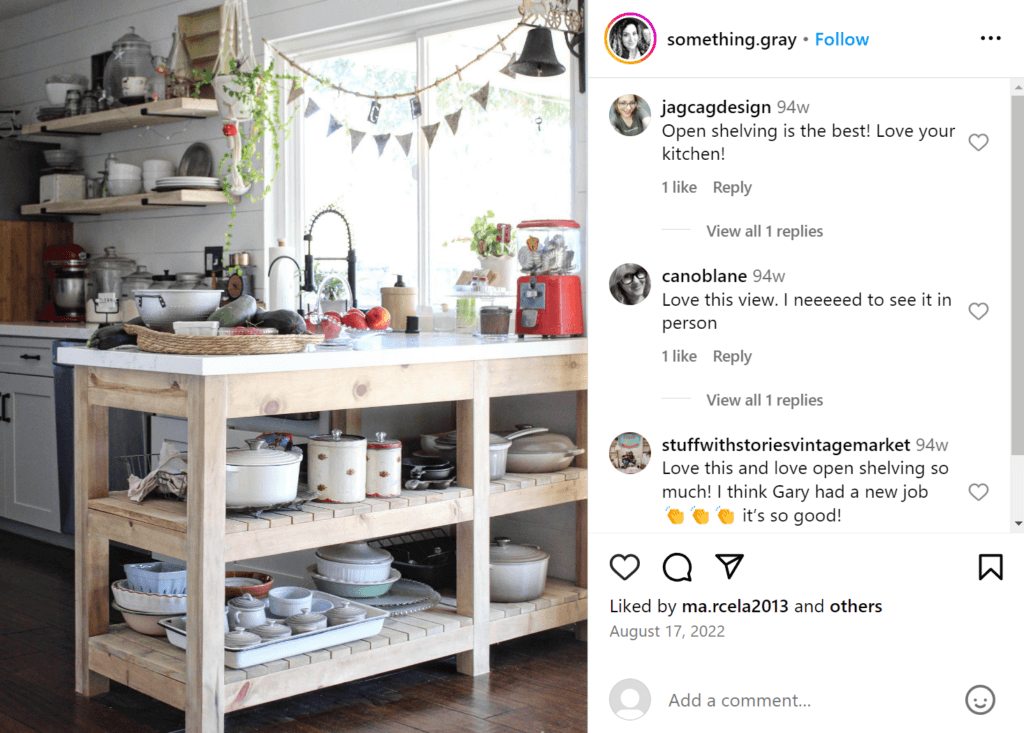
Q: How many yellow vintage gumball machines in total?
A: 0